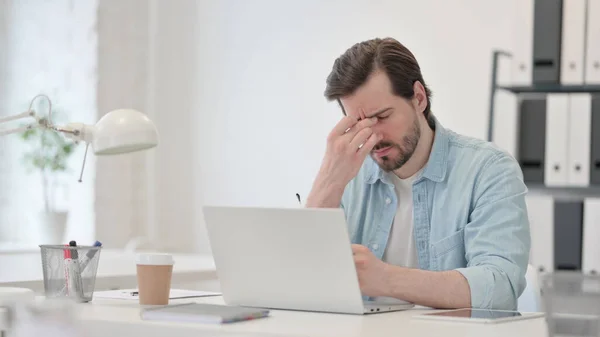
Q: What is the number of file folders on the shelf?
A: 12